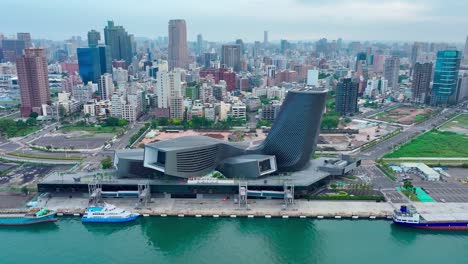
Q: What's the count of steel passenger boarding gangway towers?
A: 4